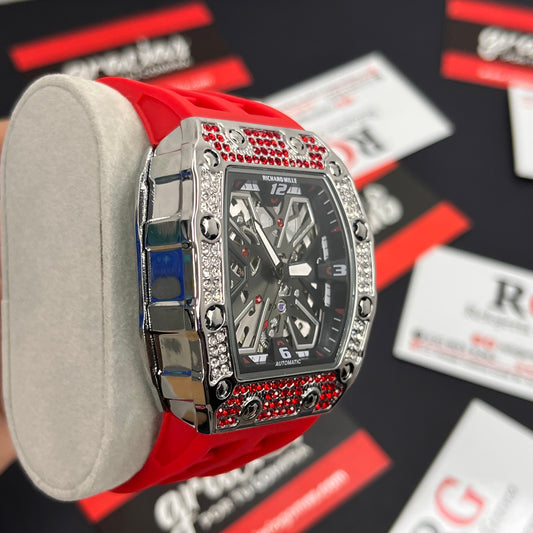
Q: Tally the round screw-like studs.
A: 12